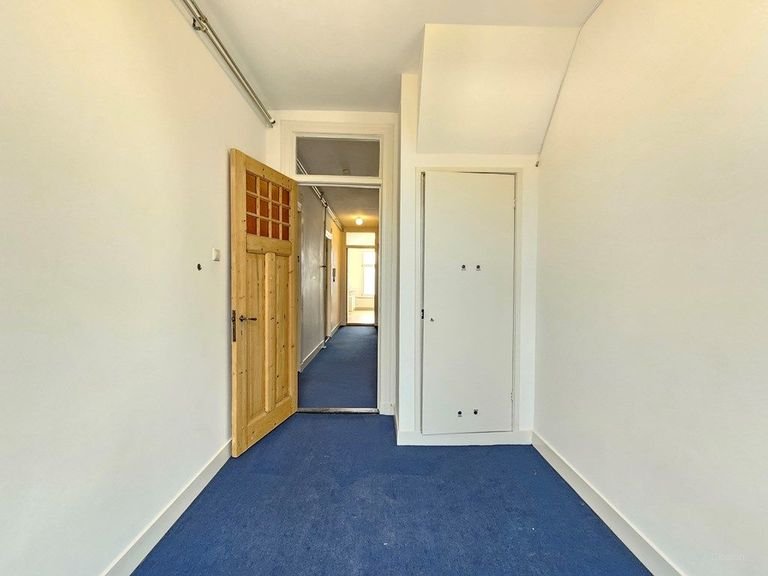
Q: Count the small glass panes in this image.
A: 12